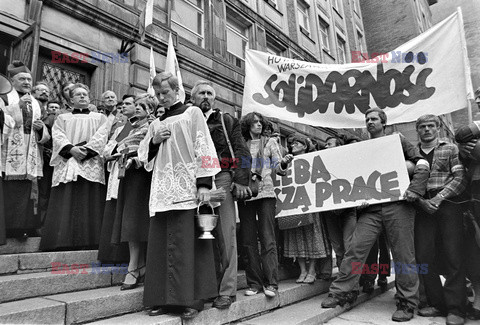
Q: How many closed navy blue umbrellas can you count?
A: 0